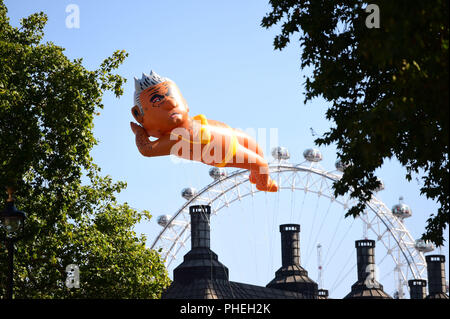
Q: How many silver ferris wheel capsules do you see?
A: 9